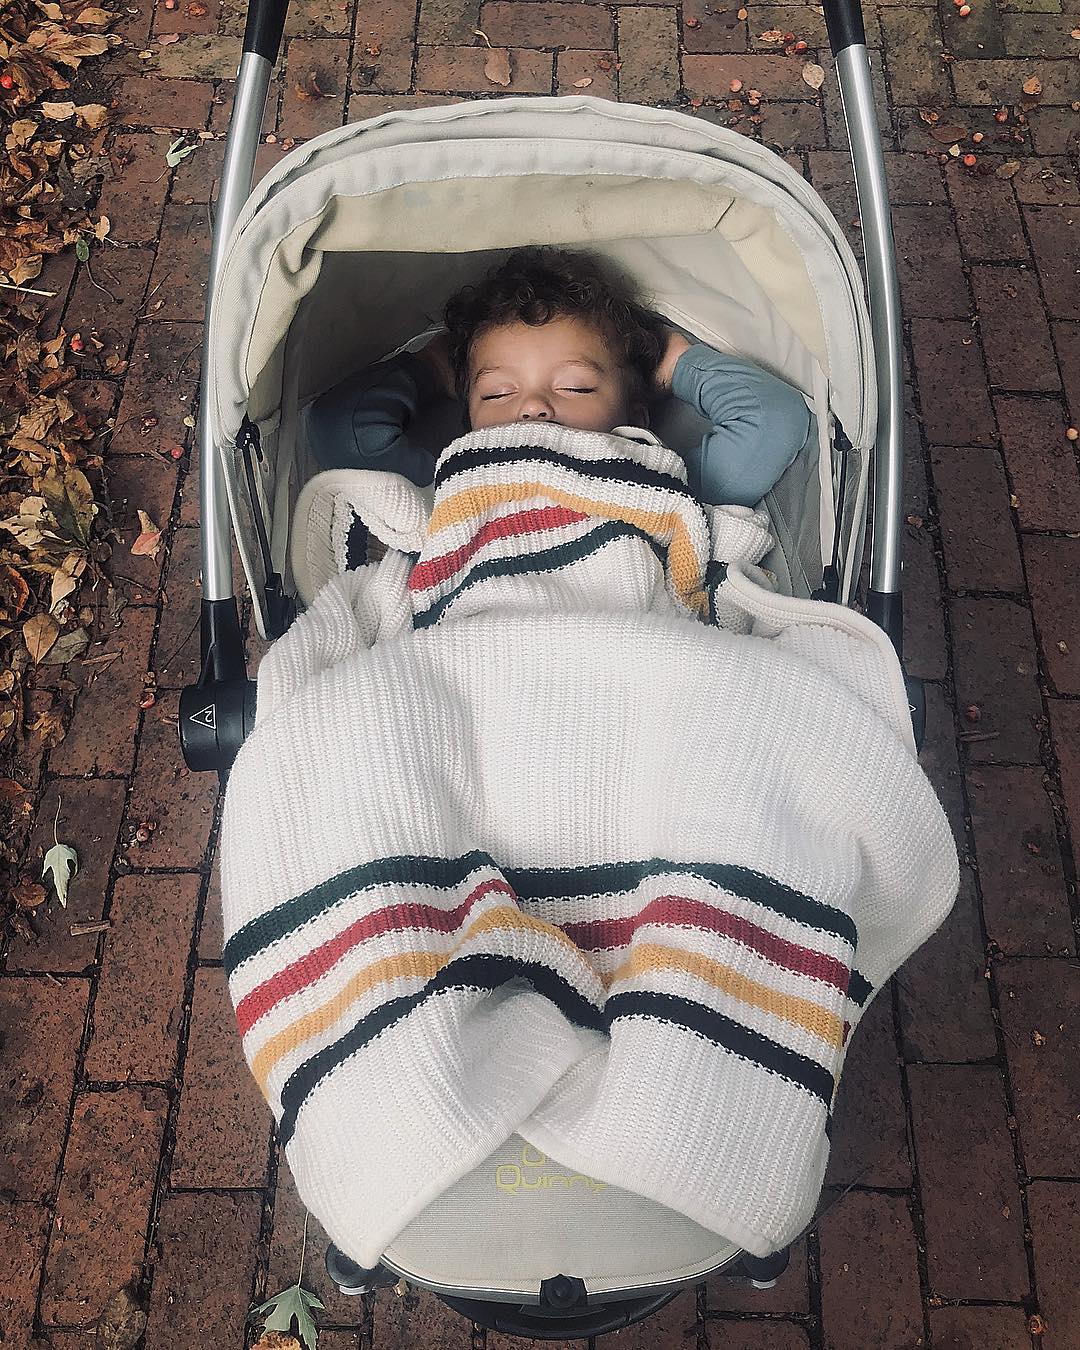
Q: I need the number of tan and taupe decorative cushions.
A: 0